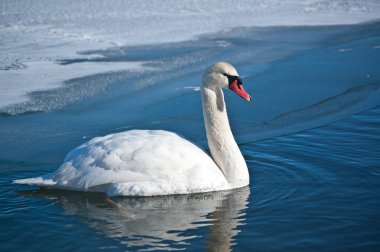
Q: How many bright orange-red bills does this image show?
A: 1